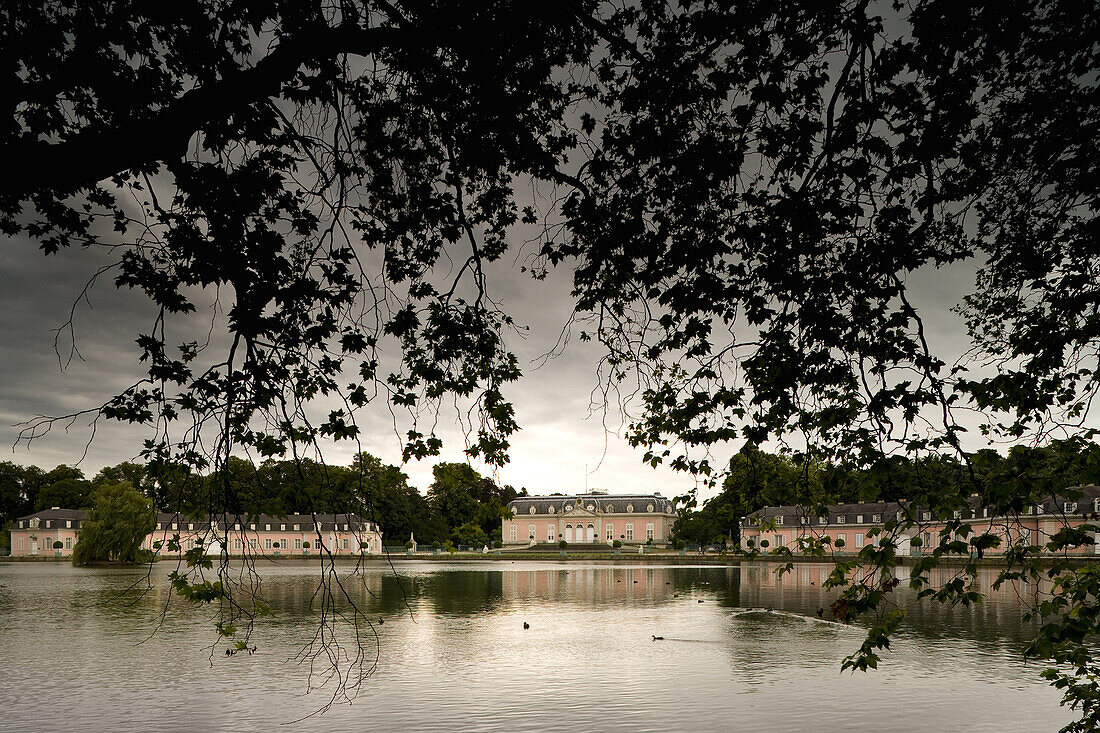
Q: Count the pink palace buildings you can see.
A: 3